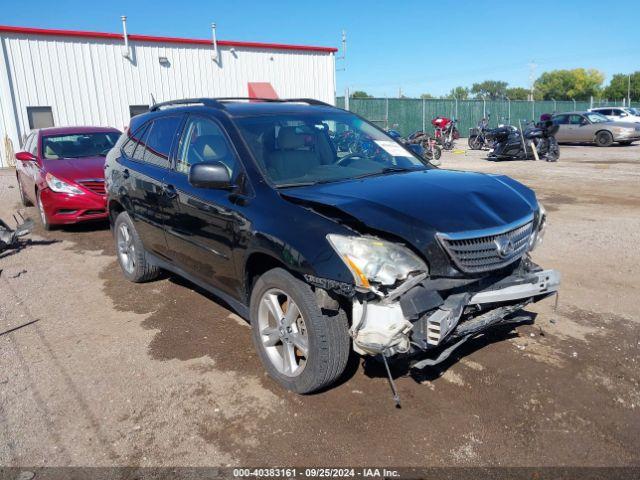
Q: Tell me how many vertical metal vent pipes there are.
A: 2